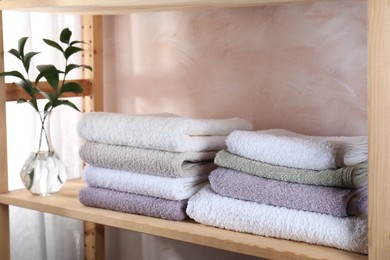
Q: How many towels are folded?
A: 8